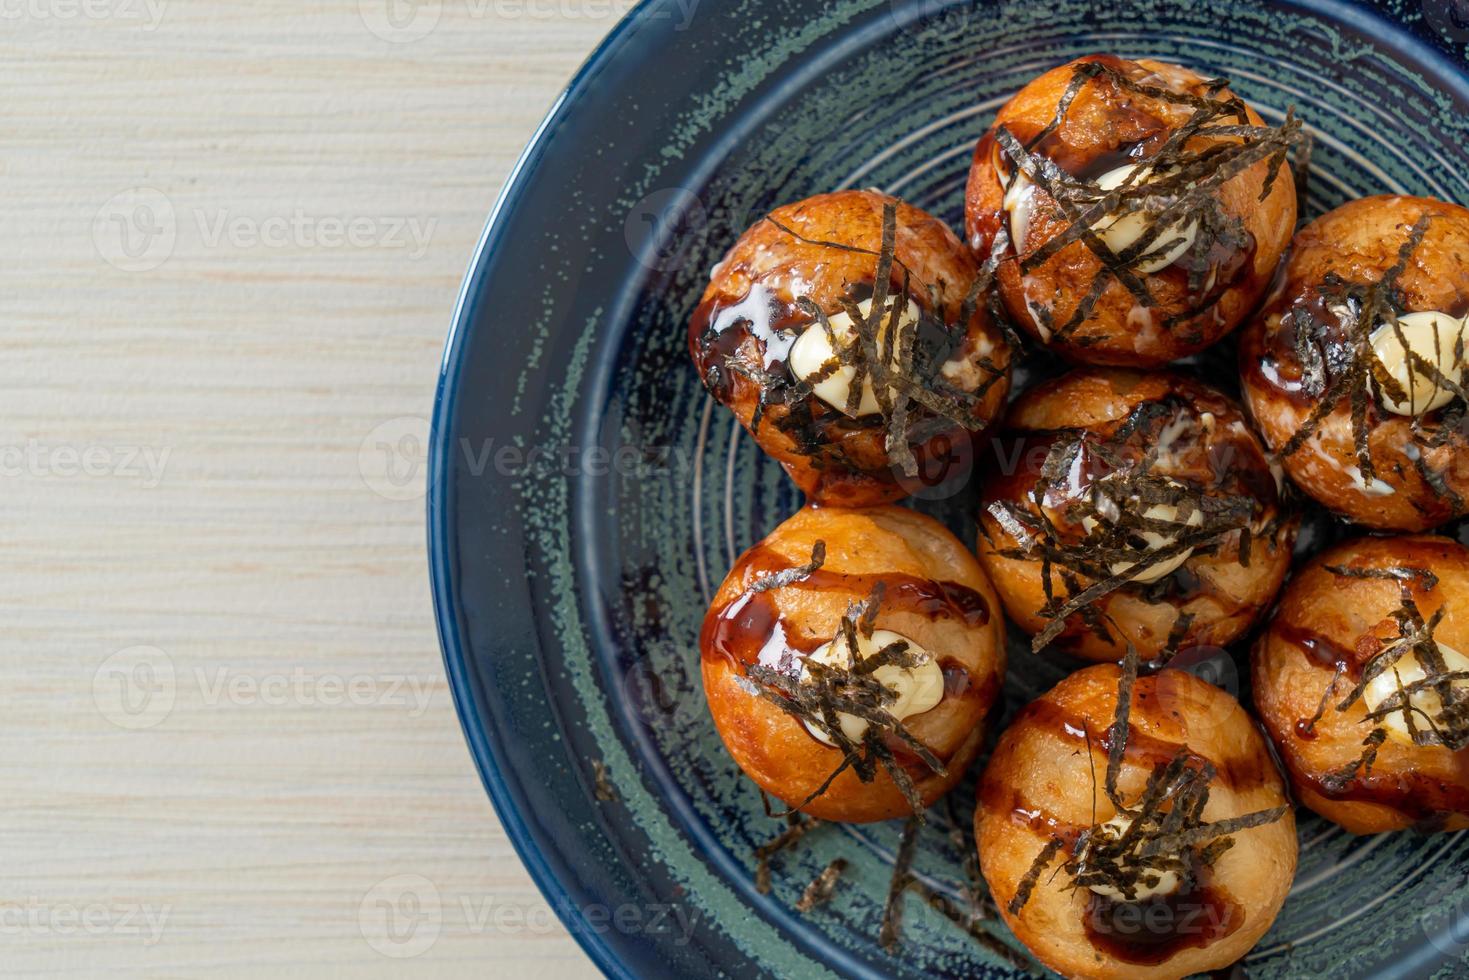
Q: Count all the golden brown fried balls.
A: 7